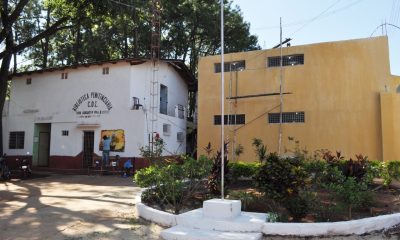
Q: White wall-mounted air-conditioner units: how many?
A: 2